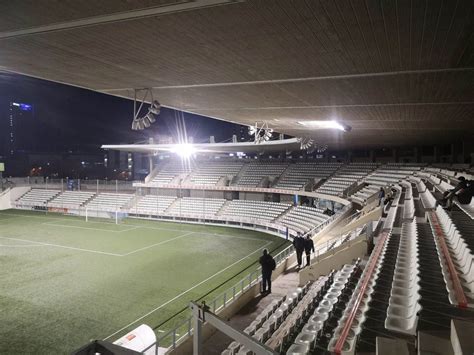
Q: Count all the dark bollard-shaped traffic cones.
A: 0